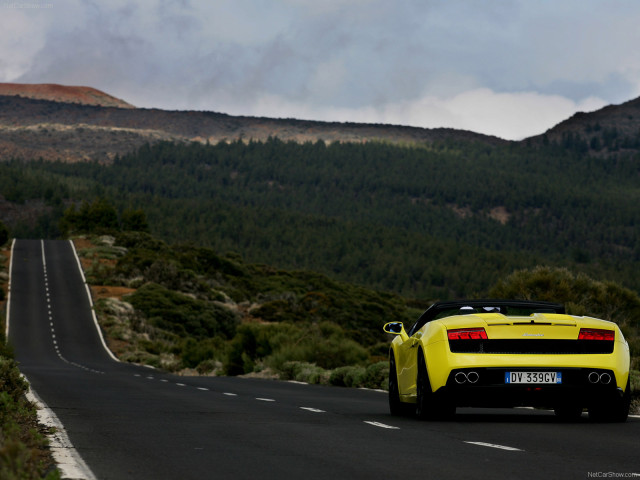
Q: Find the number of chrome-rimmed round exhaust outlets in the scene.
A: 4